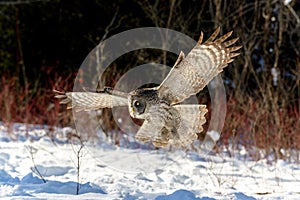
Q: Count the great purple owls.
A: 0